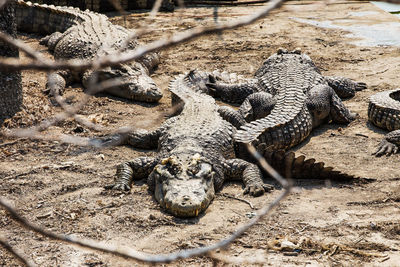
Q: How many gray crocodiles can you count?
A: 4